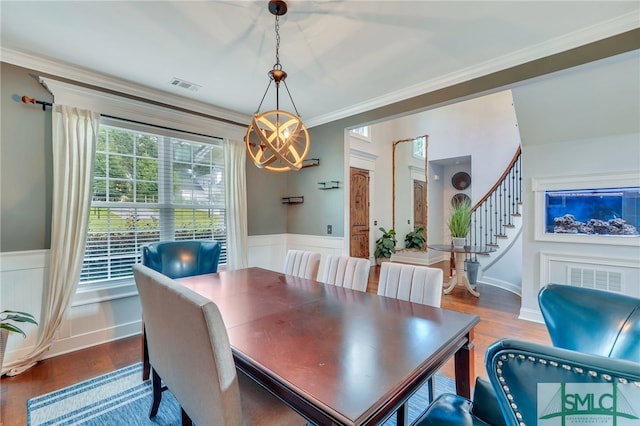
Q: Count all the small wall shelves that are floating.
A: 3